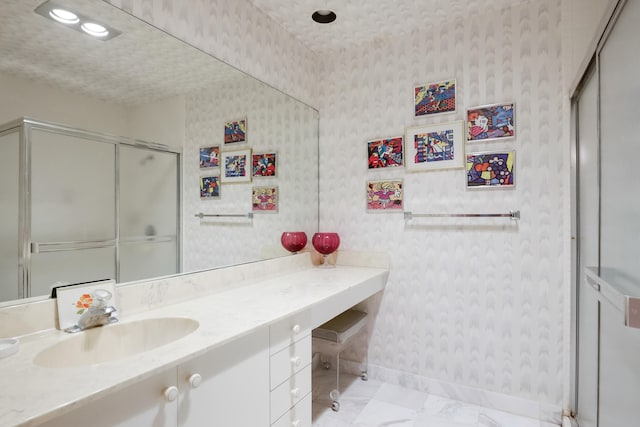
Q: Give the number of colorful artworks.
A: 6